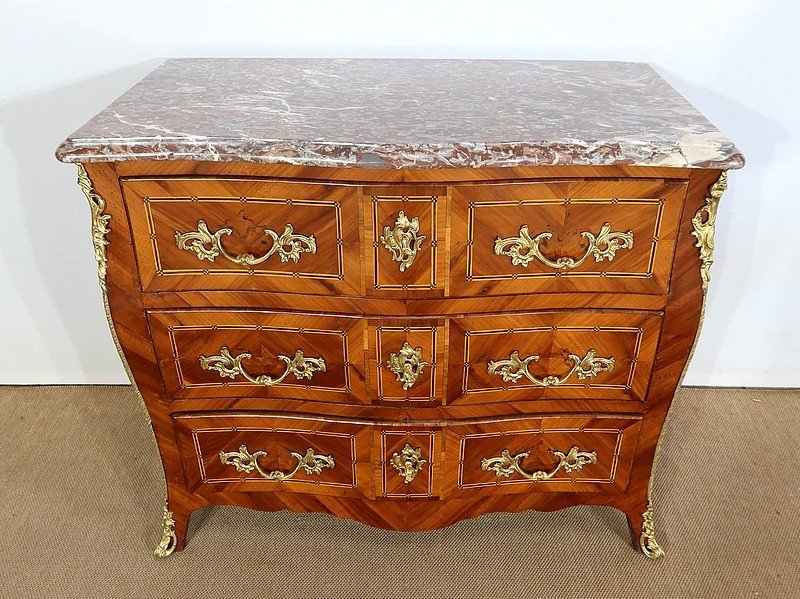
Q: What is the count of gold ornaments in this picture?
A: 13